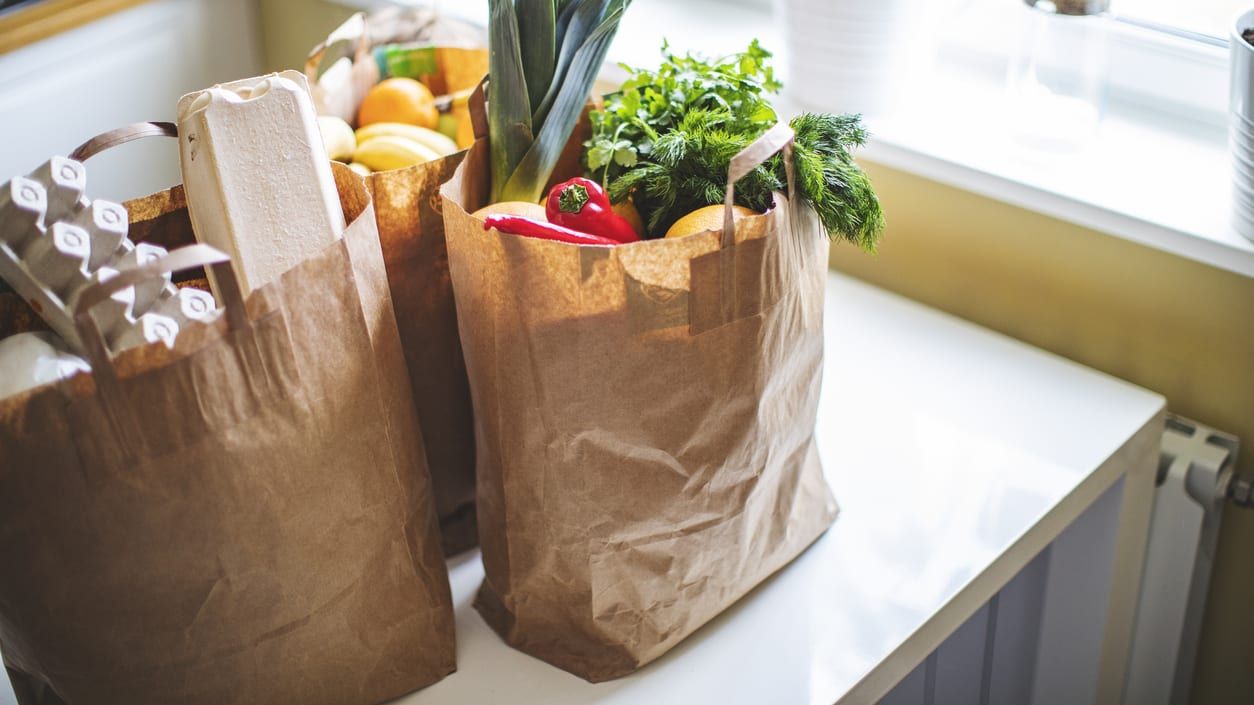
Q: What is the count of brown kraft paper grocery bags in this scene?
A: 3